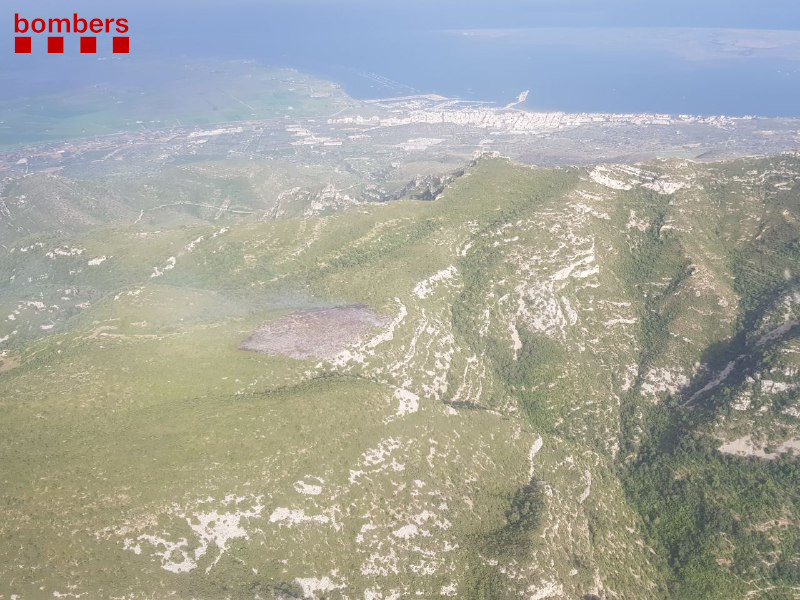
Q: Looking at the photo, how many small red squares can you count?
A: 4